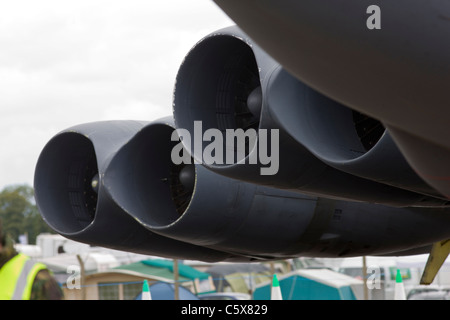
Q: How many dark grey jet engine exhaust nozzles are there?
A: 4